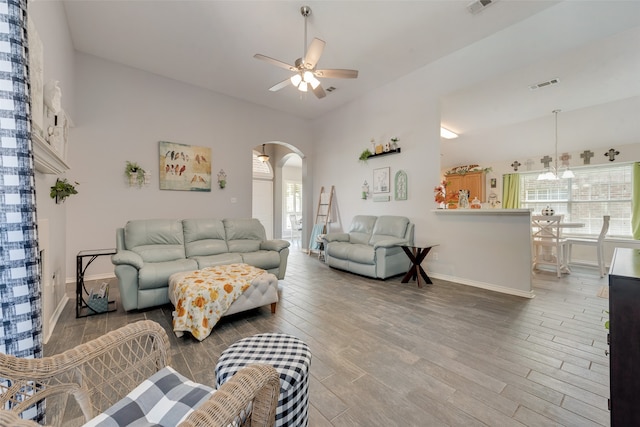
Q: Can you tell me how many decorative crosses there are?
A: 6